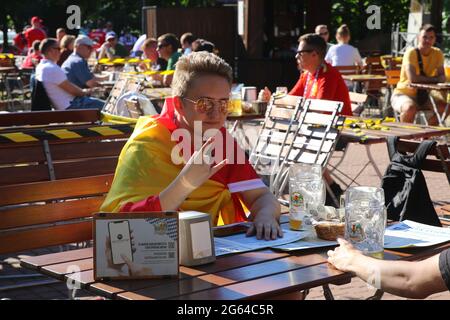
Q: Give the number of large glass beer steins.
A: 2